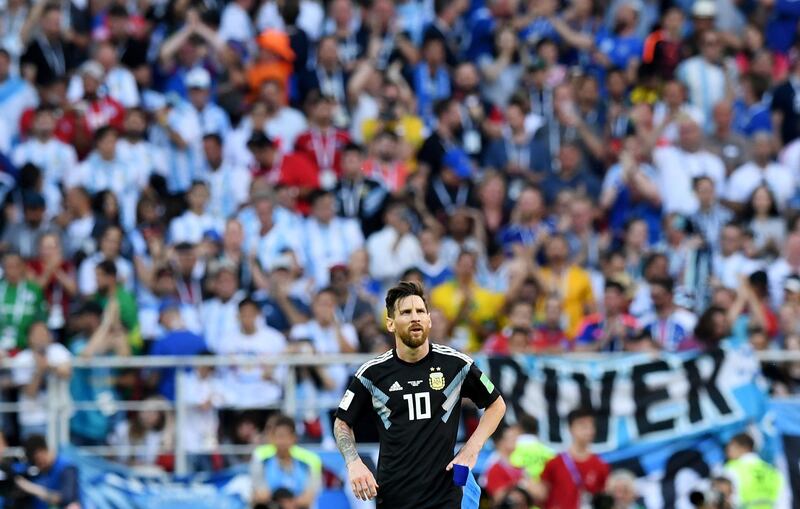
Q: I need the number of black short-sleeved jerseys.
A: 1